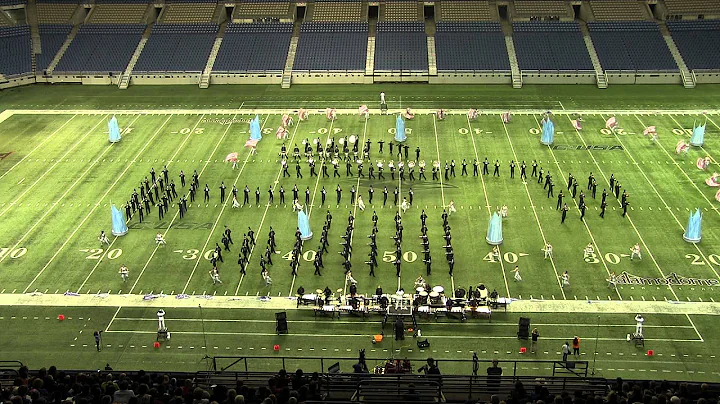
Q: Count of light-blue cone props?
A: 9